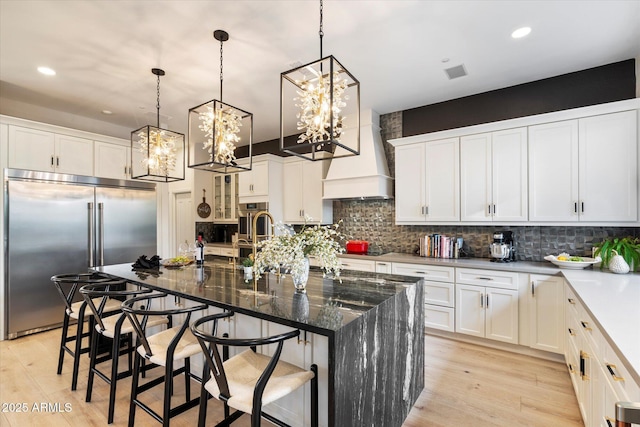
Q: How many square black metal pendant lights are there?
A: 3